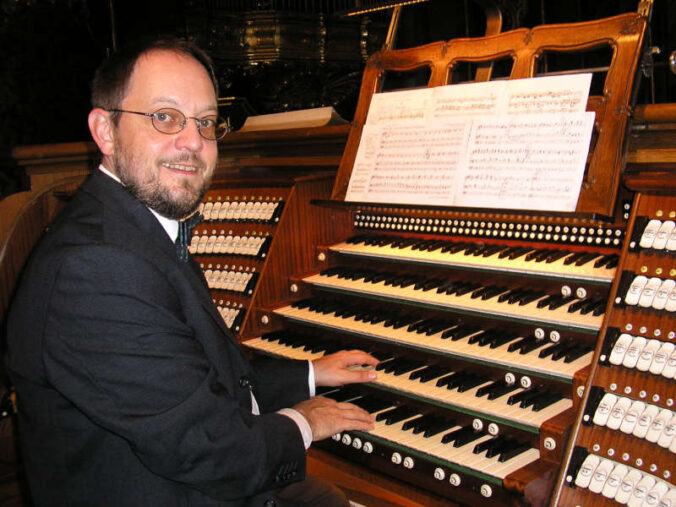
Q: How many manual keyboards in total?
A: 5